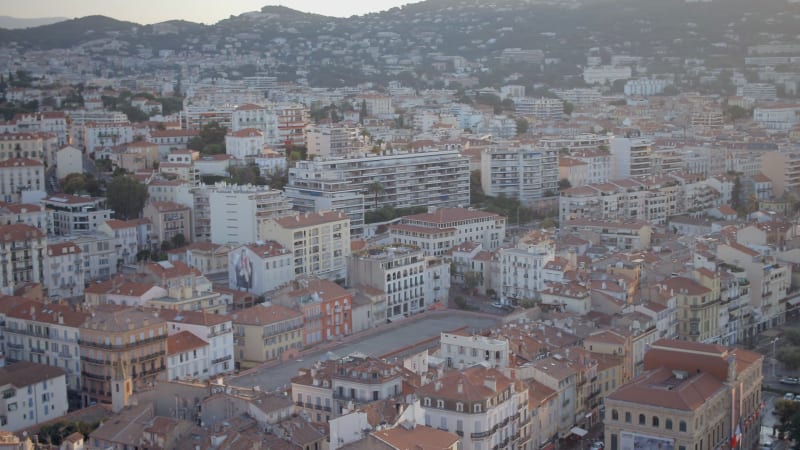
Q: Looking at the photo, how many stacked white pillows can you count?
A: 0